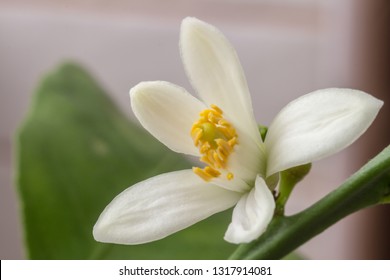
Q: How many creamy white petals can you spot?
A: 5